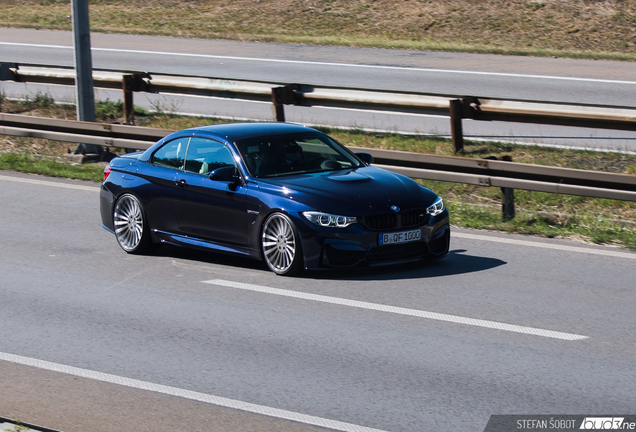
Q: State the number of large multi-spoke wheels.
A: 2